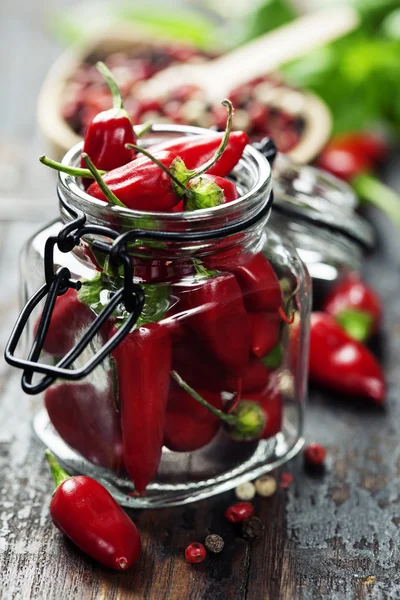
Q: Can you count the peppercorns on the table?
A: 8